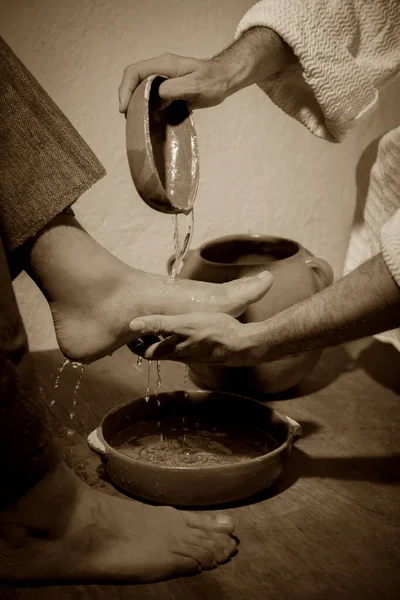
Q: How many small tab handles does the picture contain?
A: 2